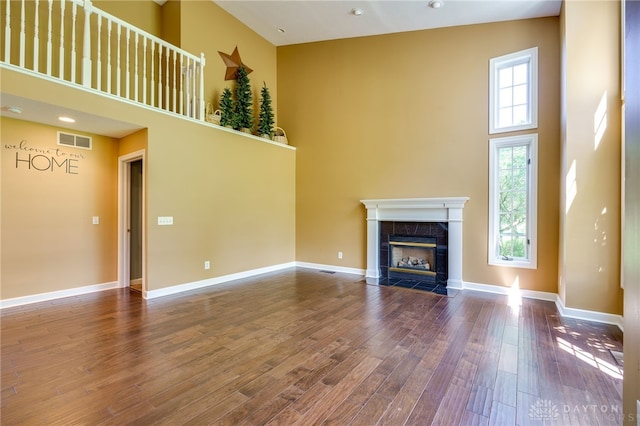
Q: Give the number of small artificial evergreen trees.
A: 3